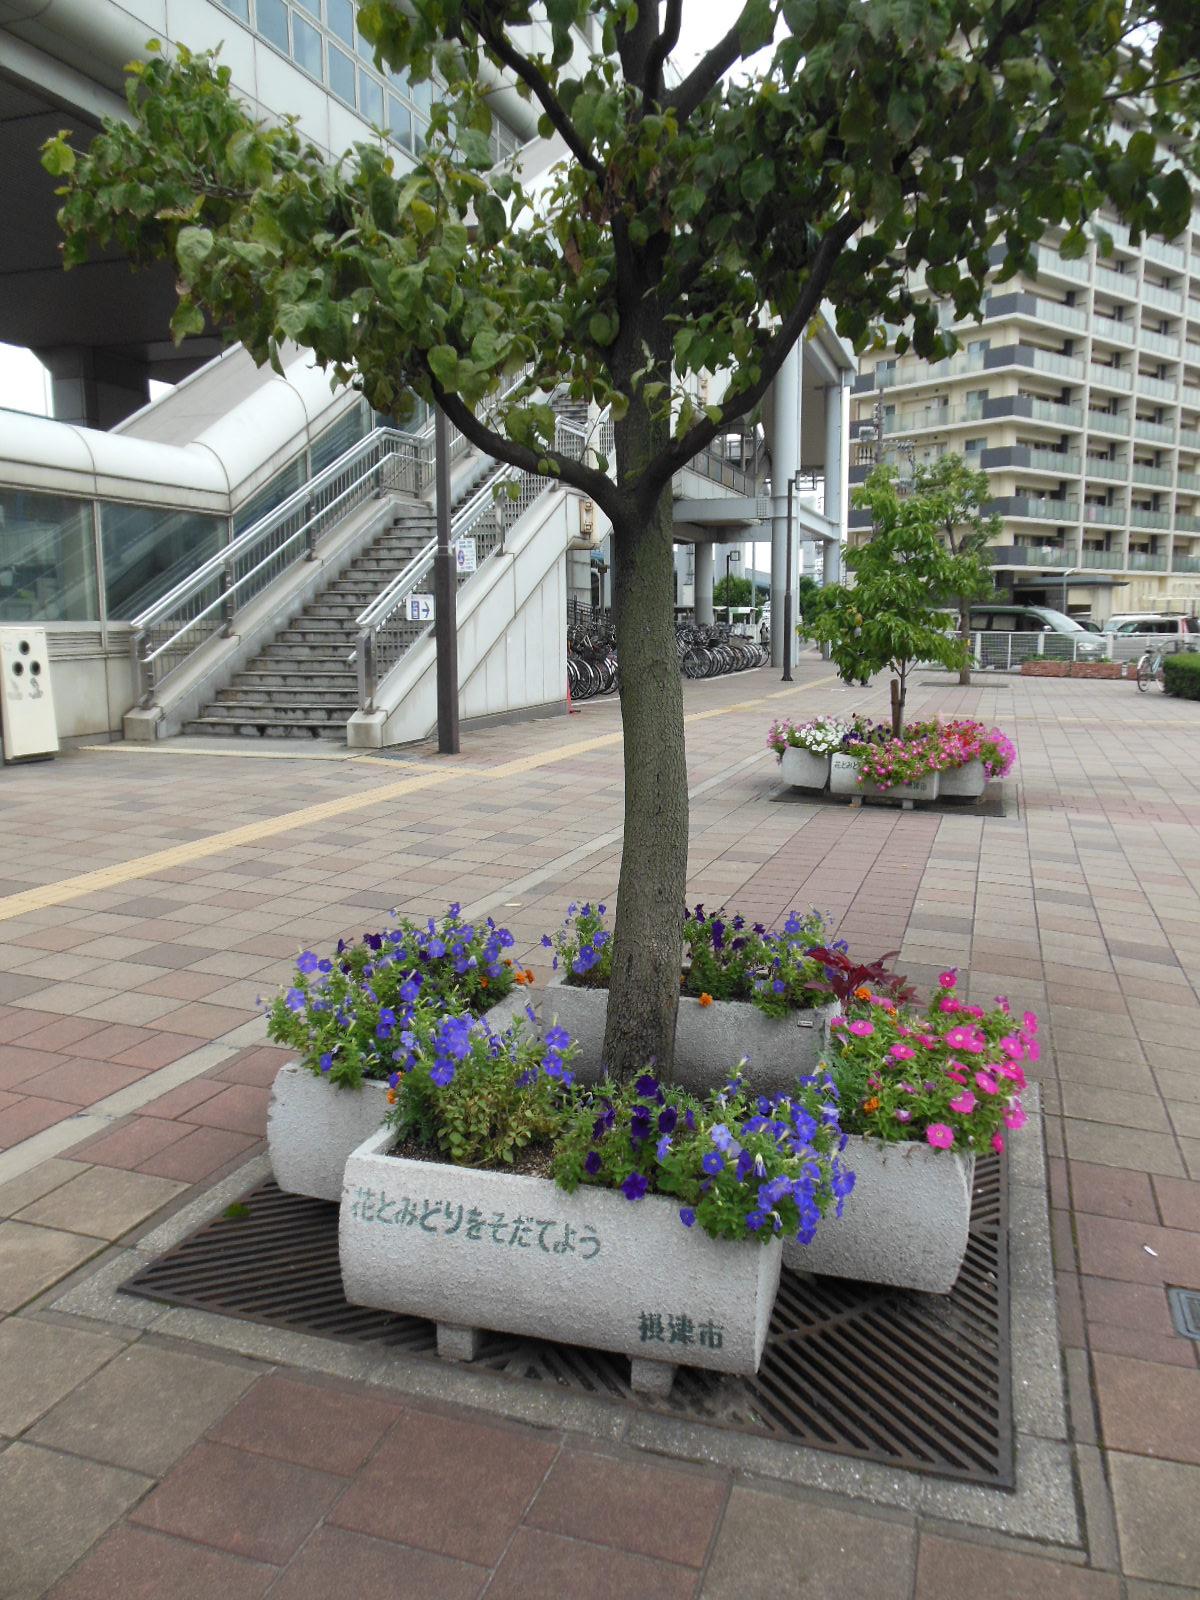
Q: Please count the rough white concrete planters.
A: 7